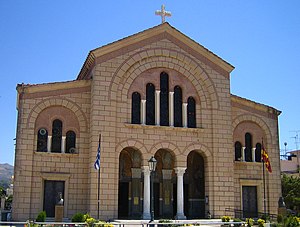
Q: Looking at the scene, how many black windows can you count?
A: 11